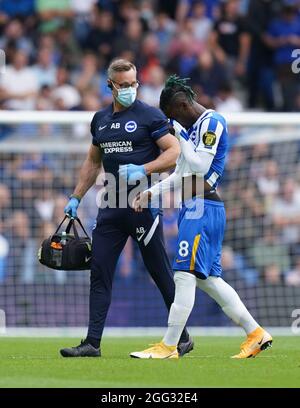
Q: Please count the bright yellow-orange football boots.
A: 2